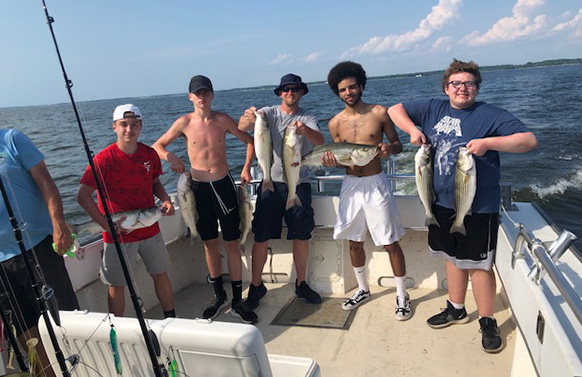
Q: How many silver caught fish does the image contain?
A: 8